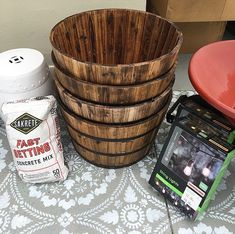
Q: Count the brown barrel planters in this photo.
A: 4